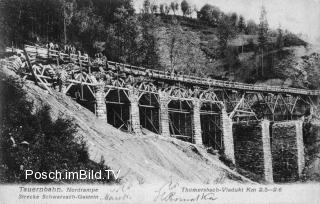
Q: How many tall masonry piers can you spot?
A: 7